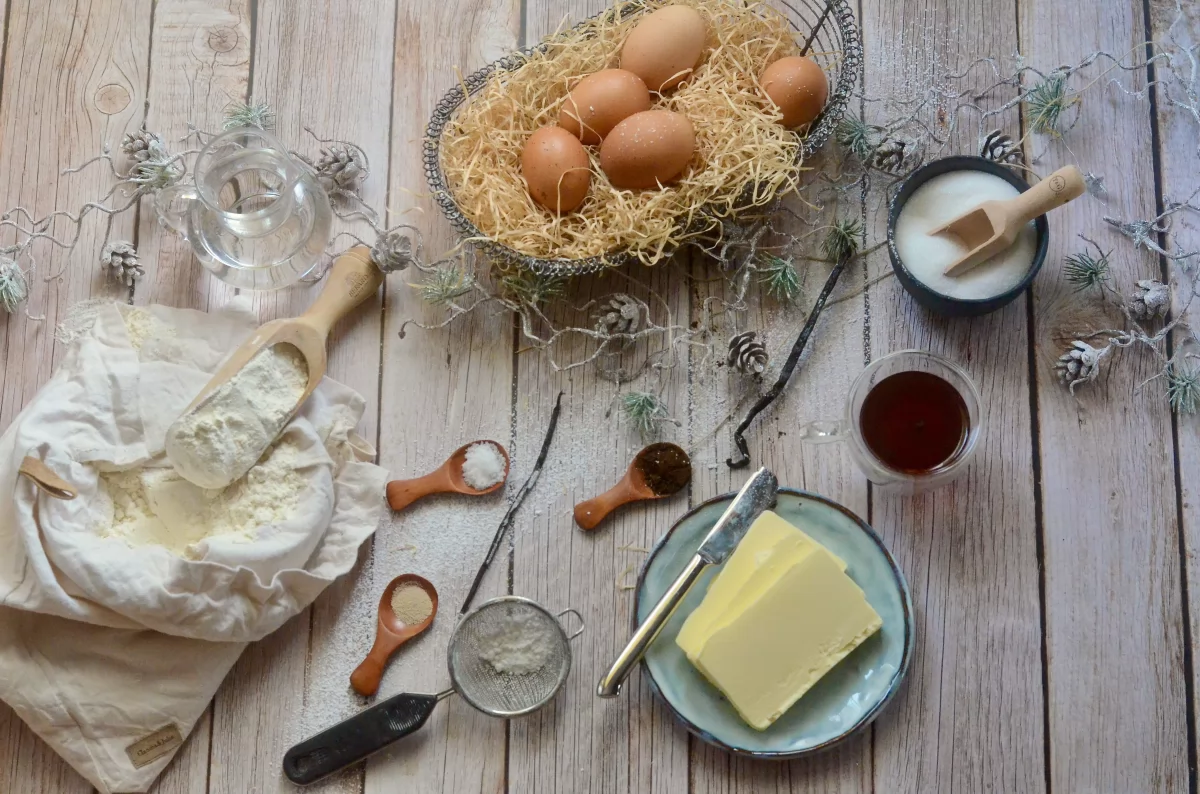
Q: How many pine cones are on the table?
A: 10